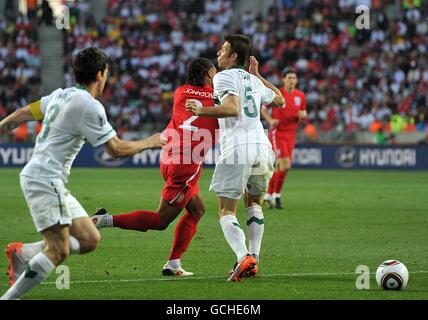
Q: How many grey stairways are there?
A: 1